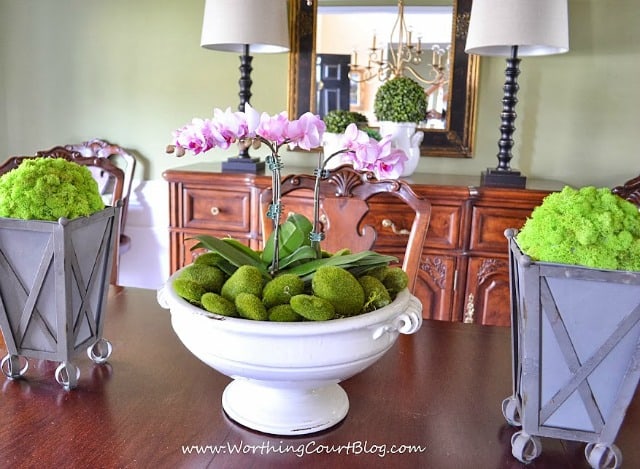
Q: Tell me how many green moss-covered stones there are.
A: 13